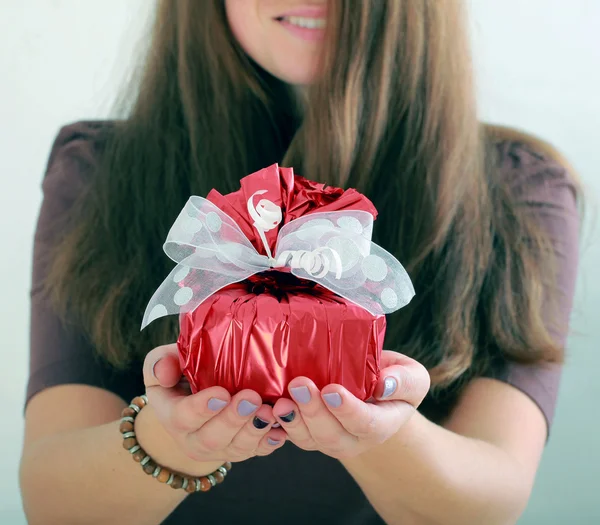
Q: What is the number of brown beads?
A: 12